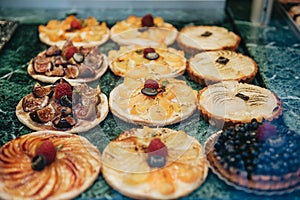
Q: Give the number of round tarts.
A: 12